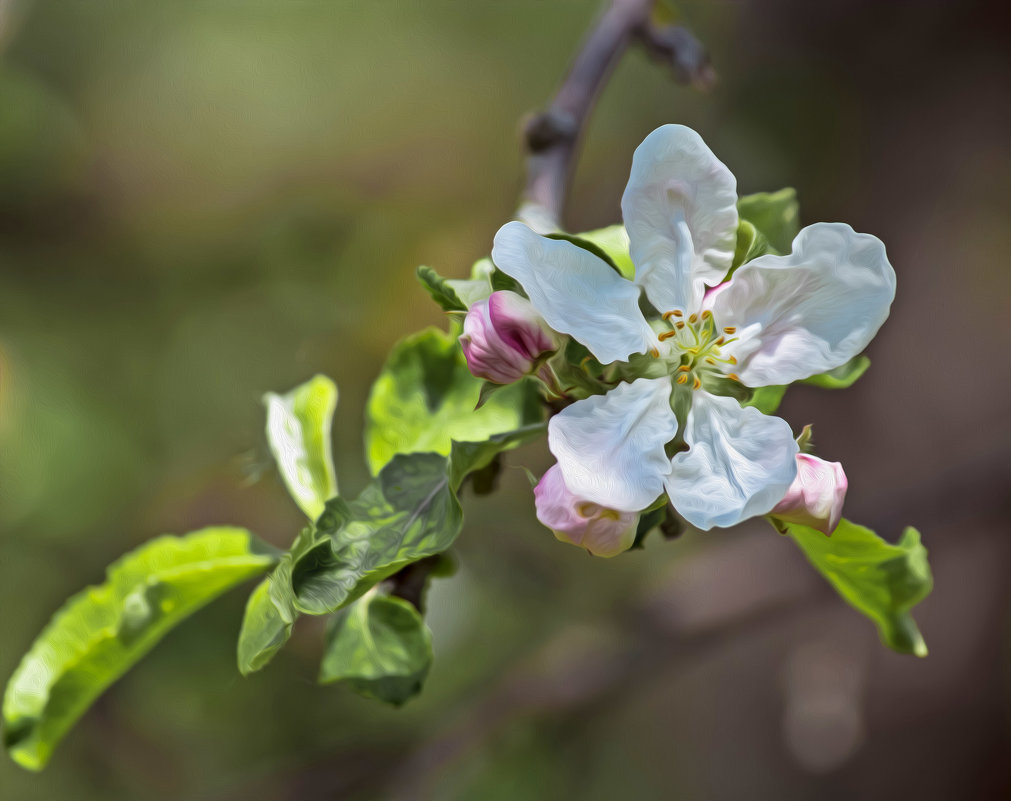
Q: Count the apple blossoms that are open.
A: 1